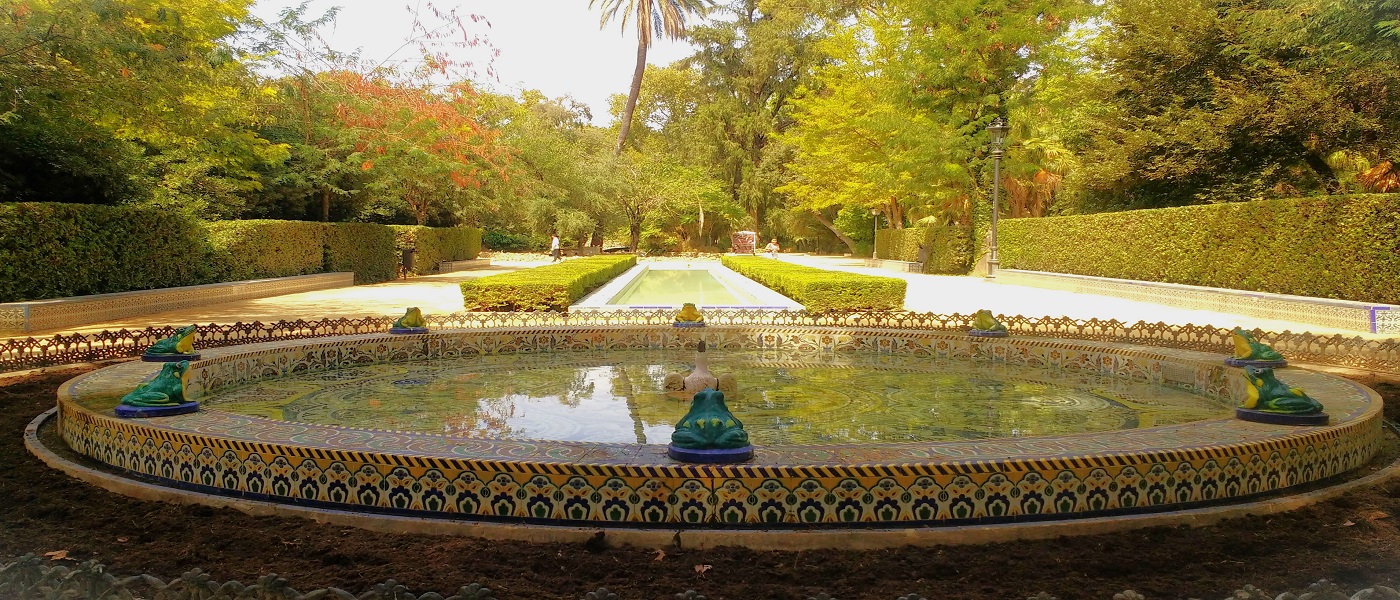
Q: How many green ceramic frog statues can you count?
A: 8